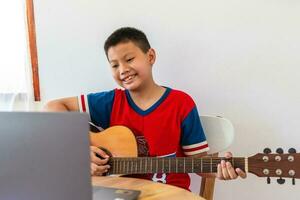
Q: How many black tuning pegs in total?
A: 6